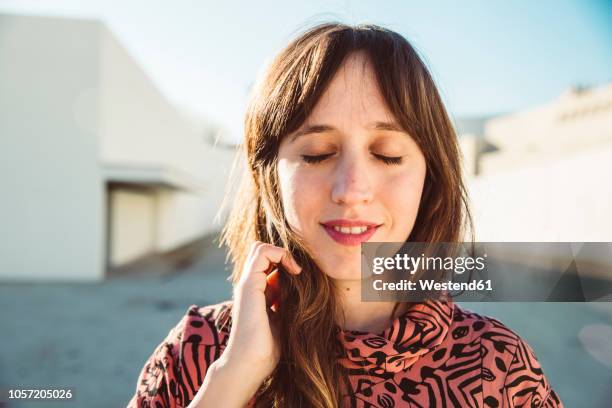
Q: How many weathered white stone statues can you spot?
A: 0